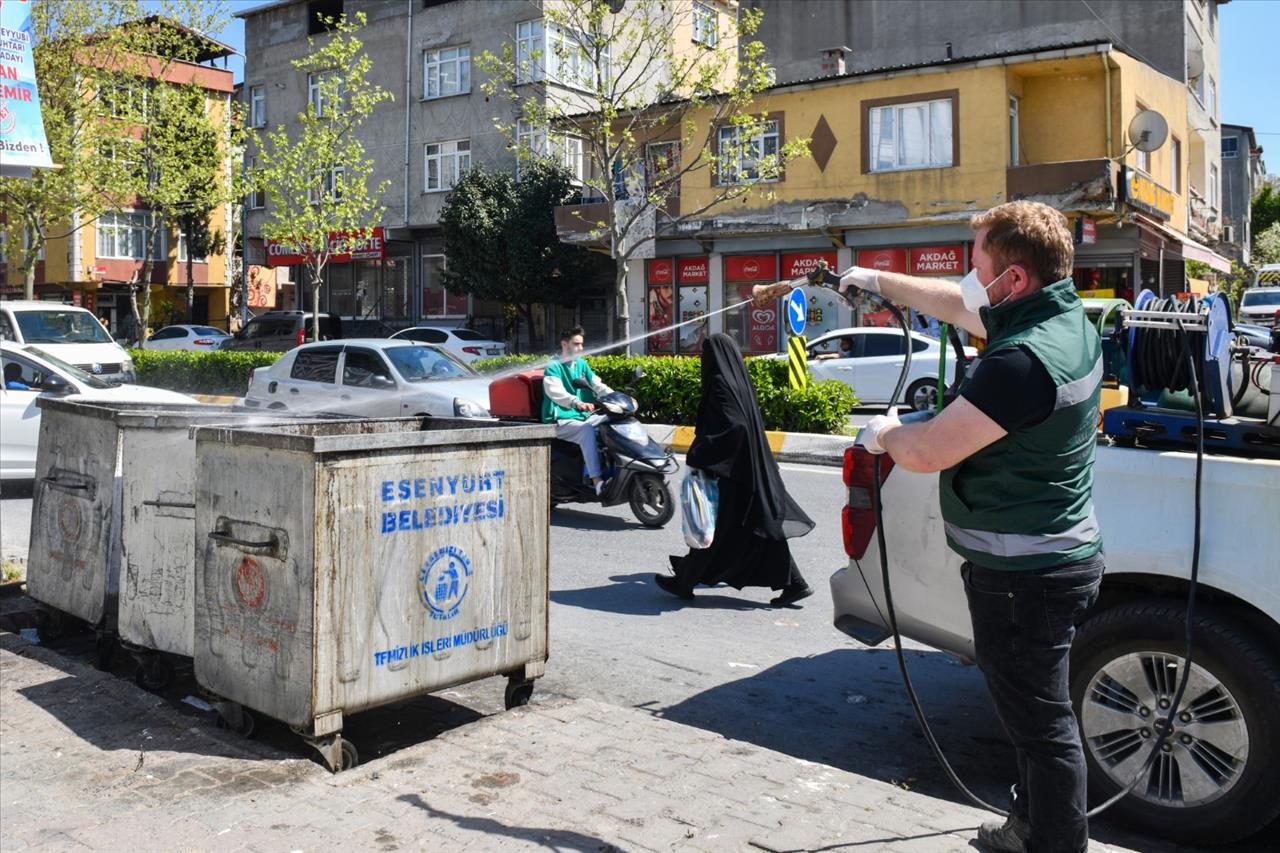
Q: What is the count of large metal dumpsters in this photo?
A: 3